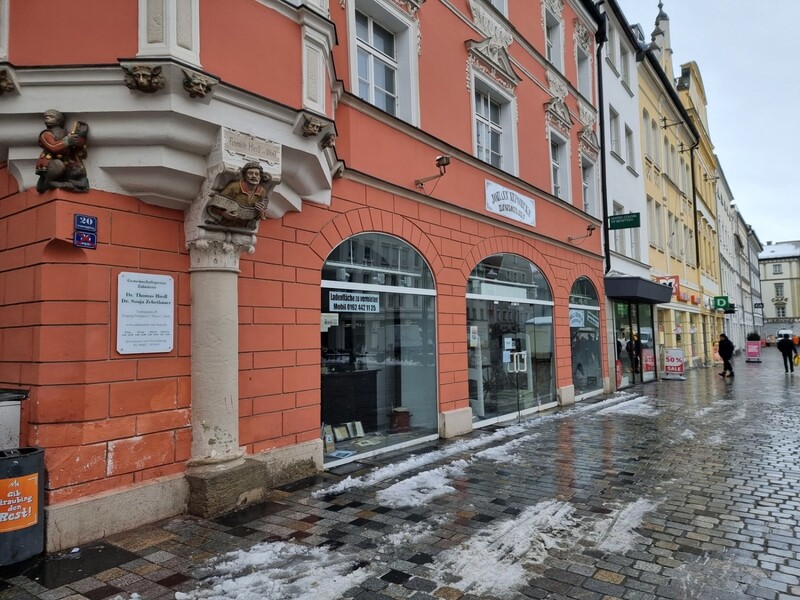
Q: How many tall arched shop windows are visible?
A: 3